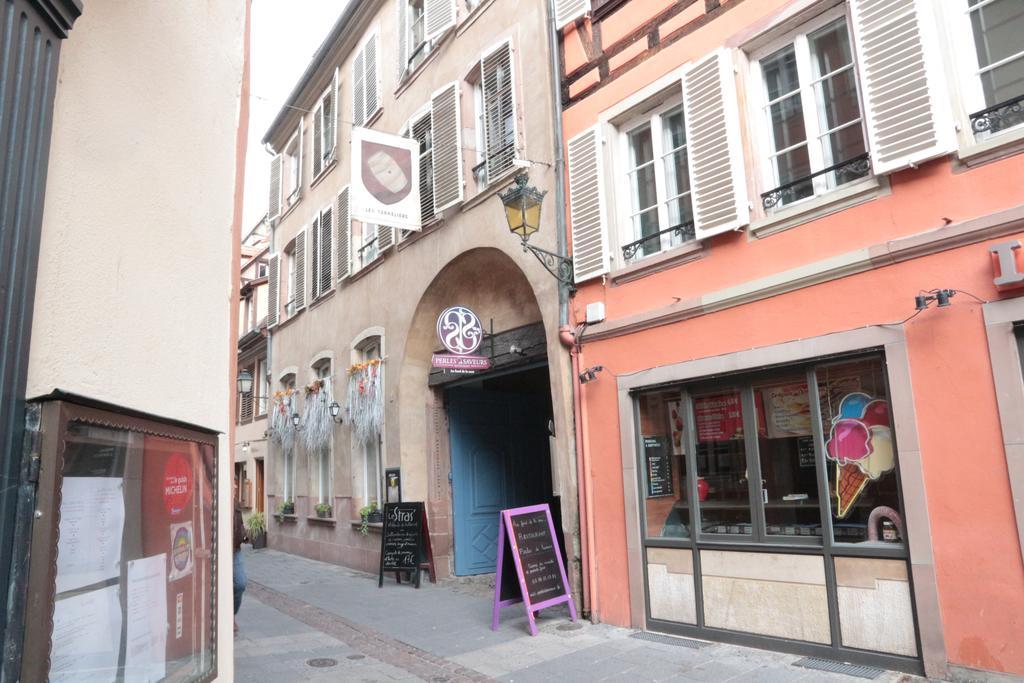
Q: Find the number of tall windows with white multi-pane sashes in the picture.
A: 3